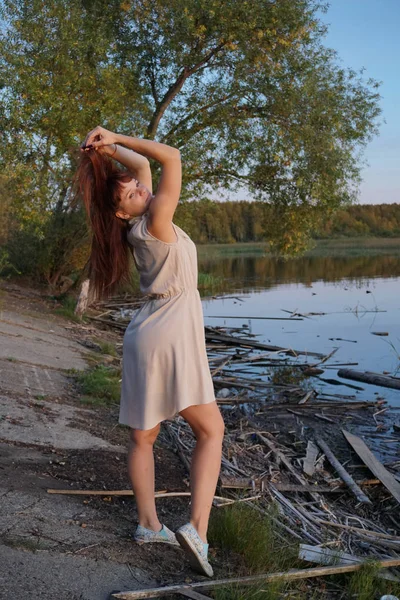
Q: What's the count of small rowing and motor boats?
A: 0